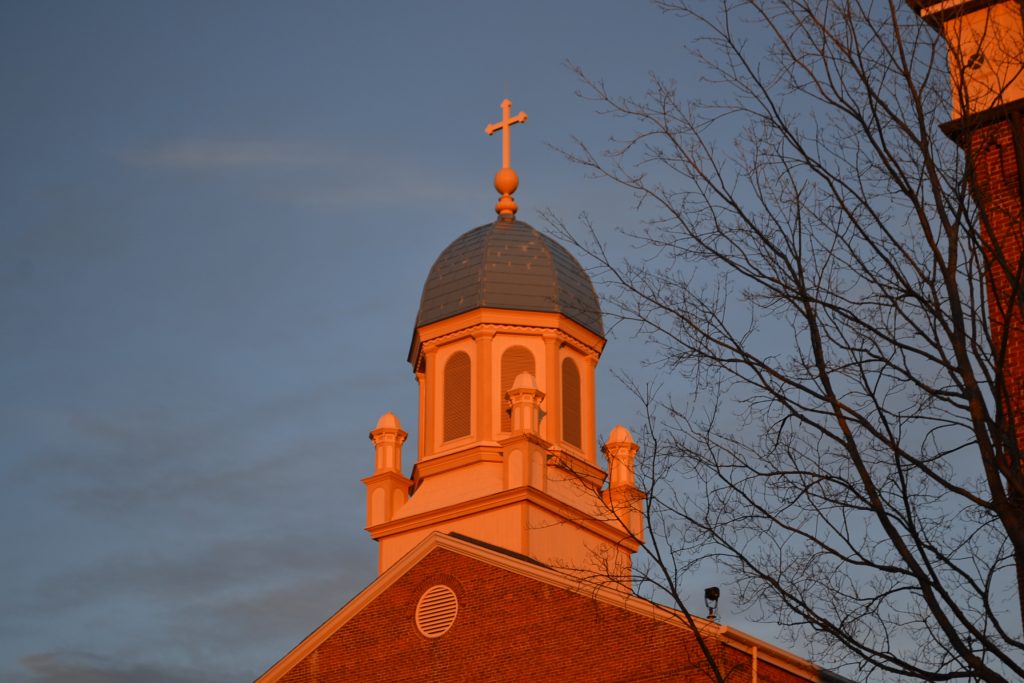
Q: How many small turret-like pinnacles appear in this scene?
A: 3